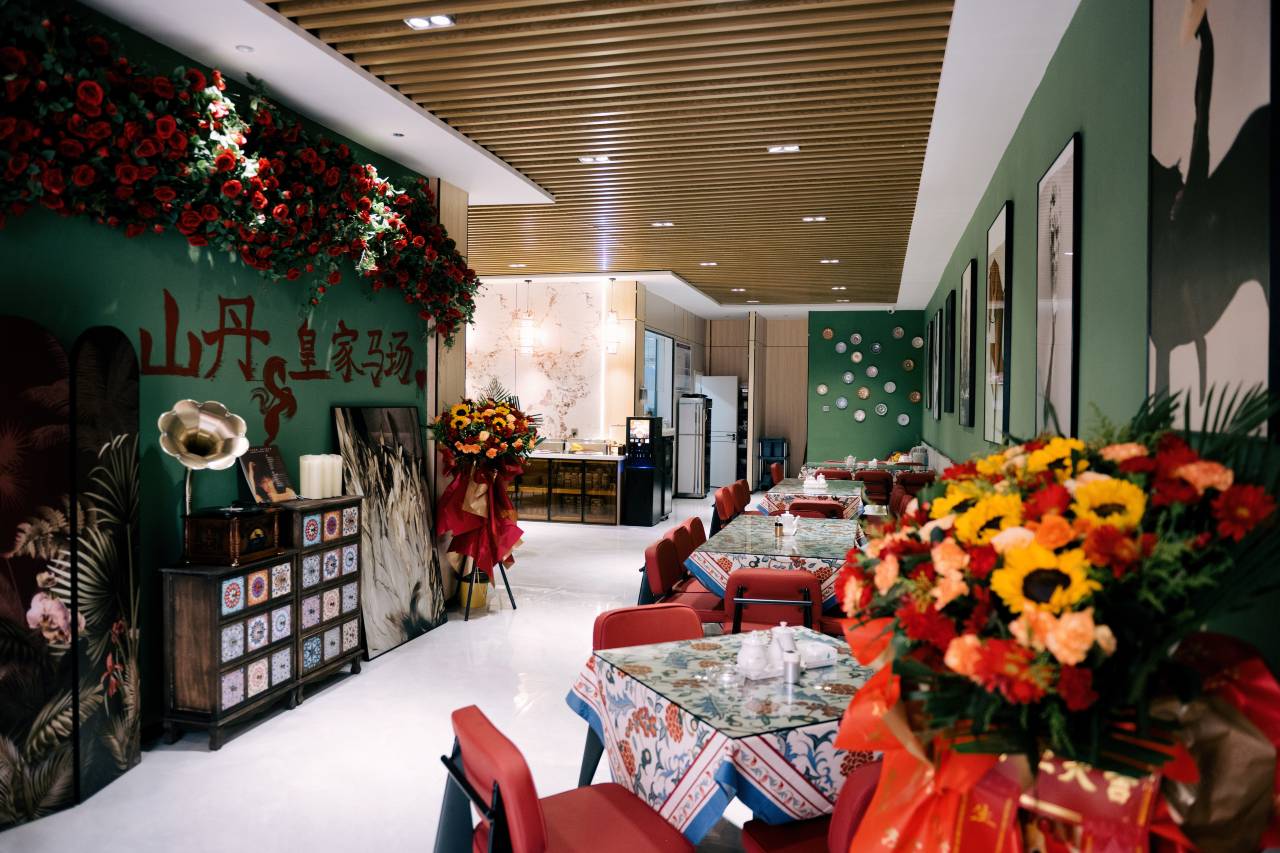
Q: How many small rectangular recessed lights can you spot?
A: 12